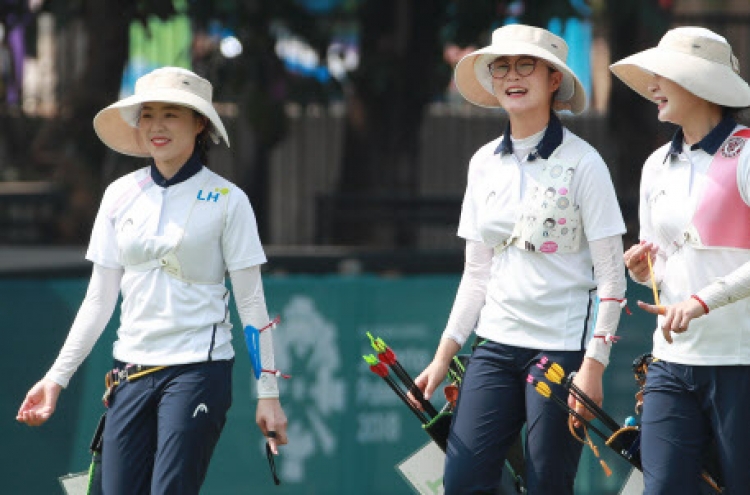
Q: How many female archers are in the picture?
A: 3